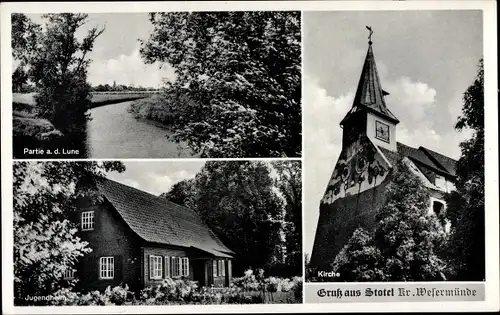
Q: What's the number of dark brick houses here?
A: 1